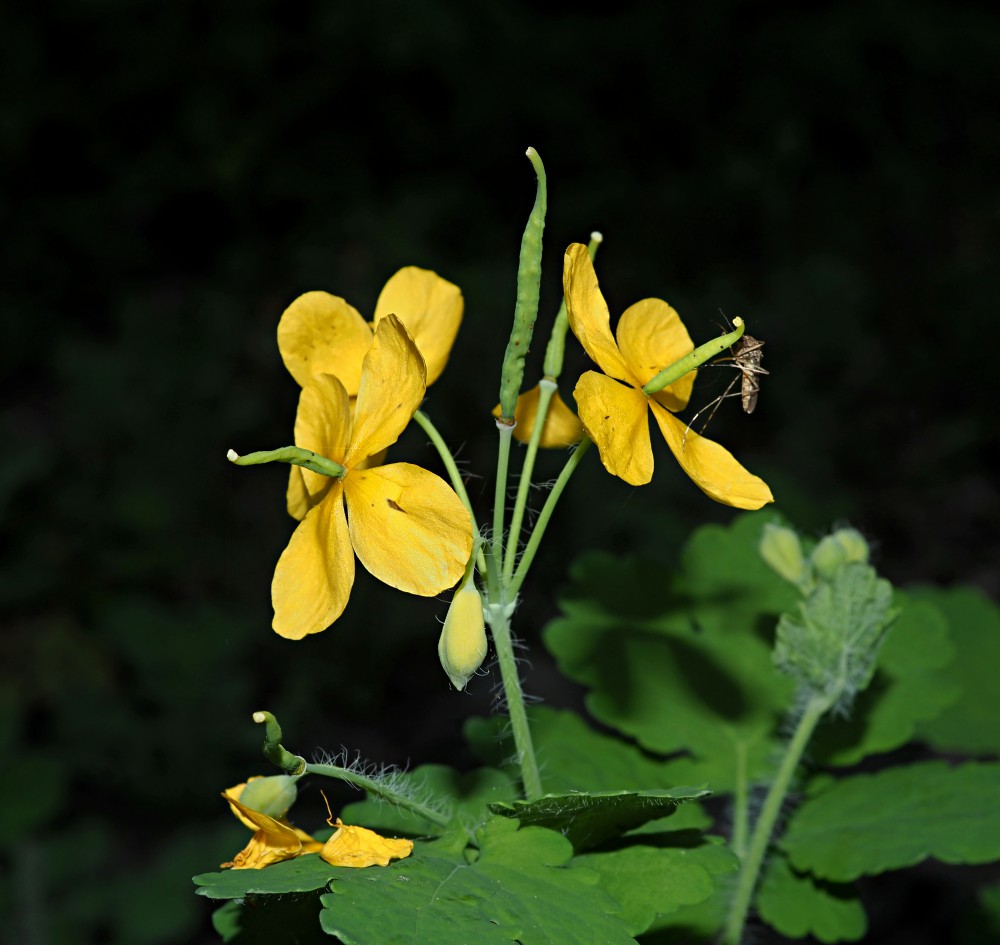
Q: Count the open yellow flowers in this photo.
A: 3